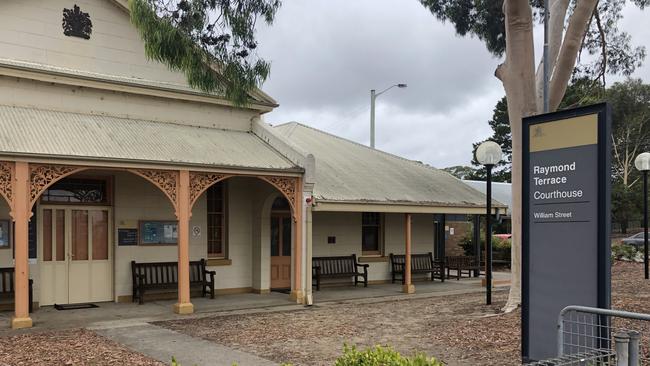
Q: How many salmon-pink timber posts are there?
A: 4